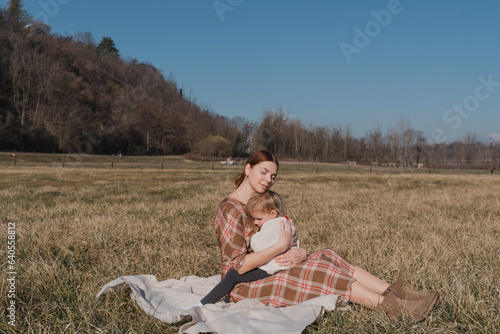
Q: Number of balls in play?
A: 0